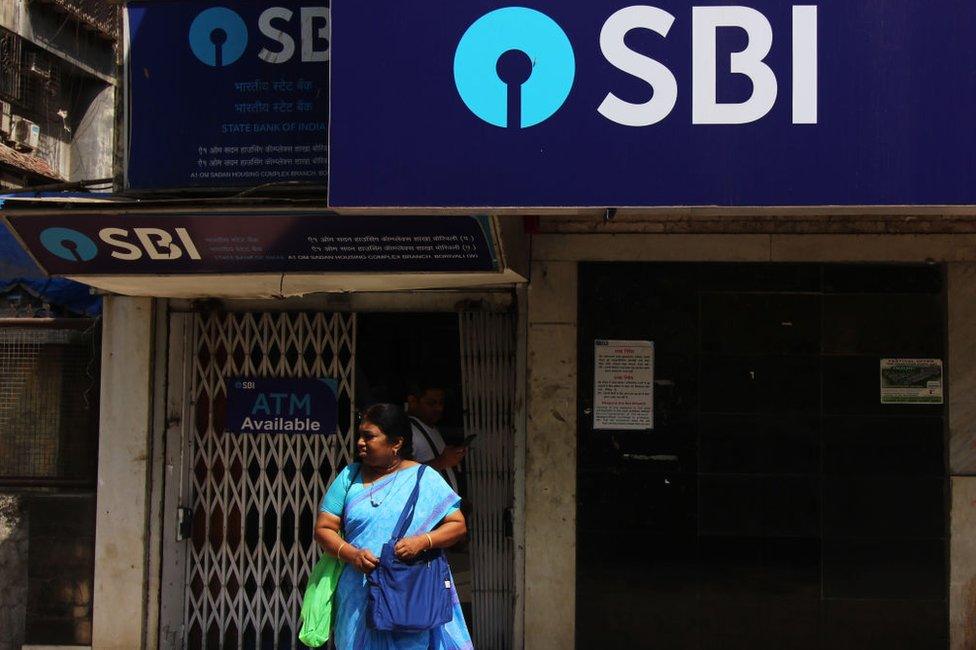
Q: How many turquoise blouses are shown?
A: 1